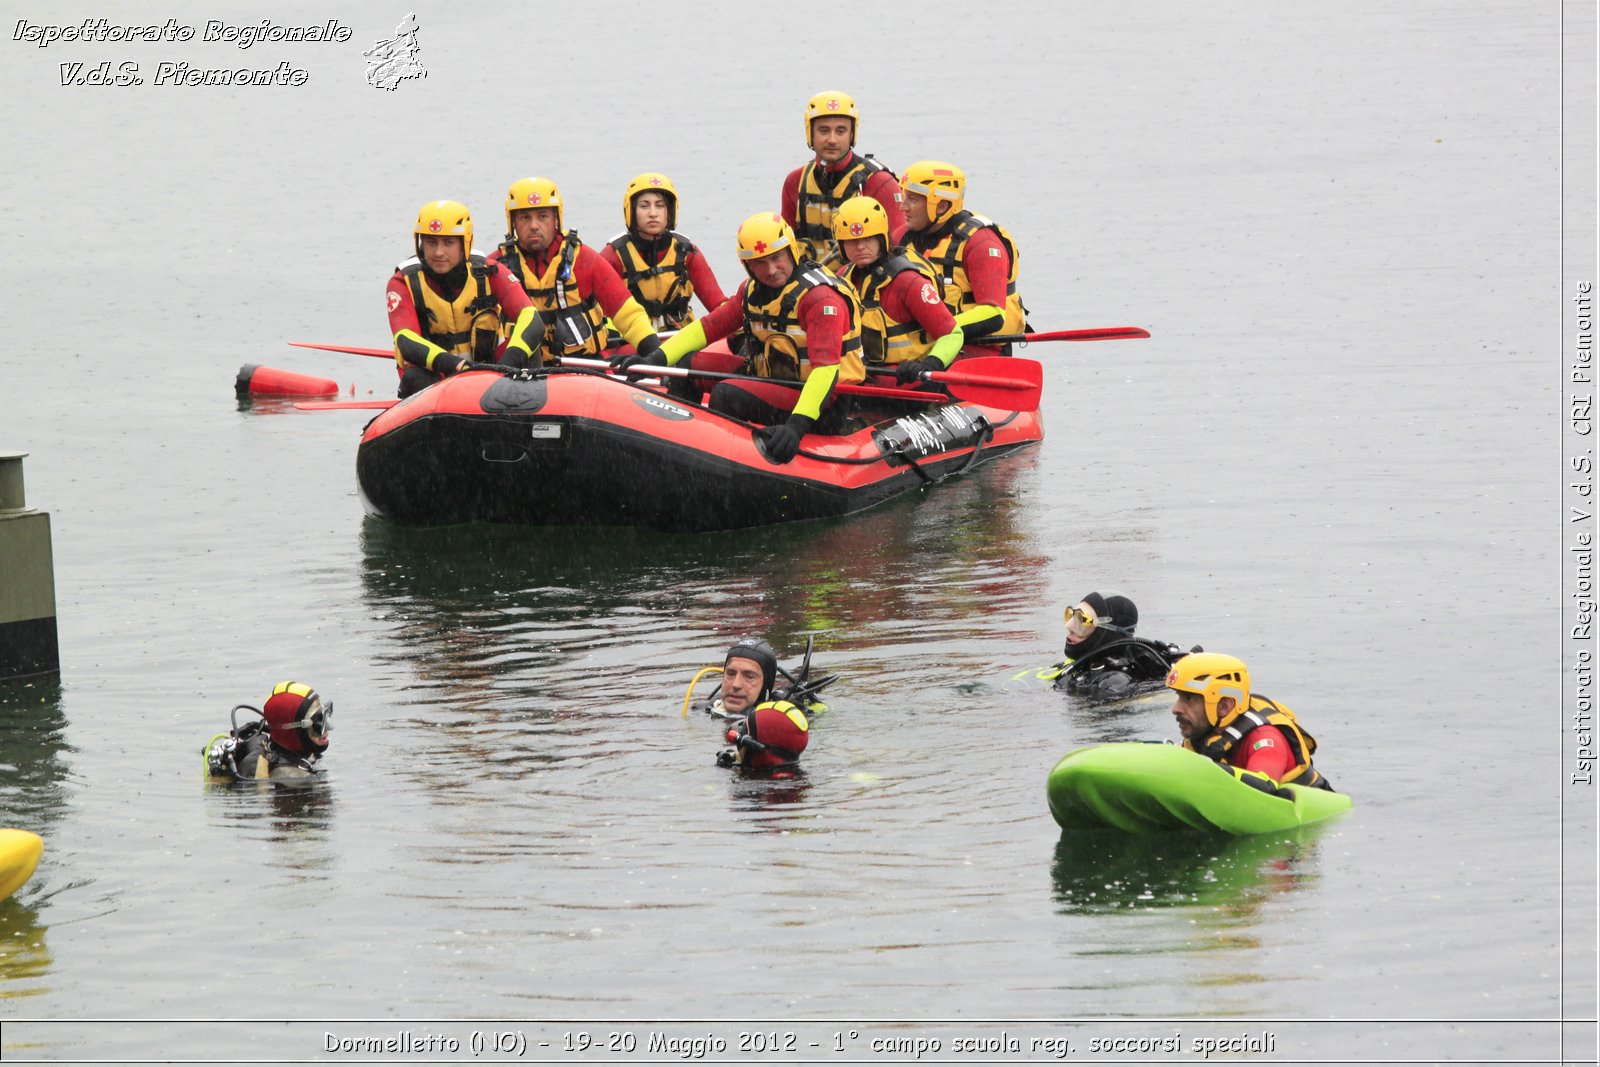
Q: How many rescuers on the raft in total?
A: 7